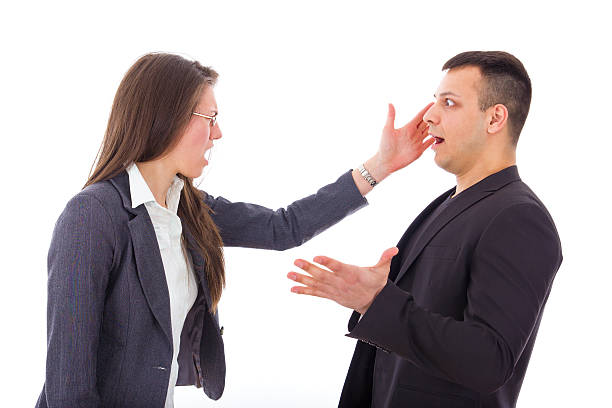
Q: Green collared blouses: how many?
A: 0